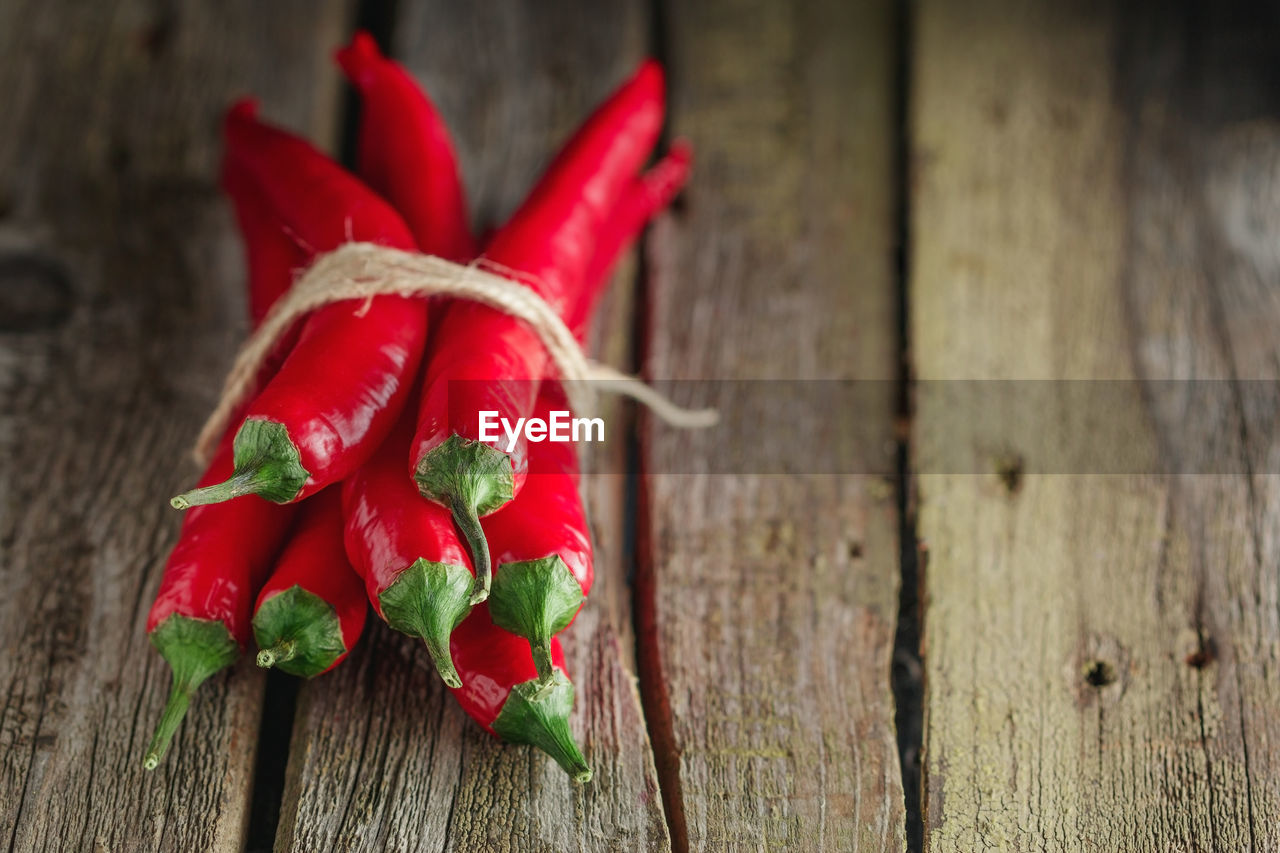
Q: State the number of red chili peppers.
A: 7